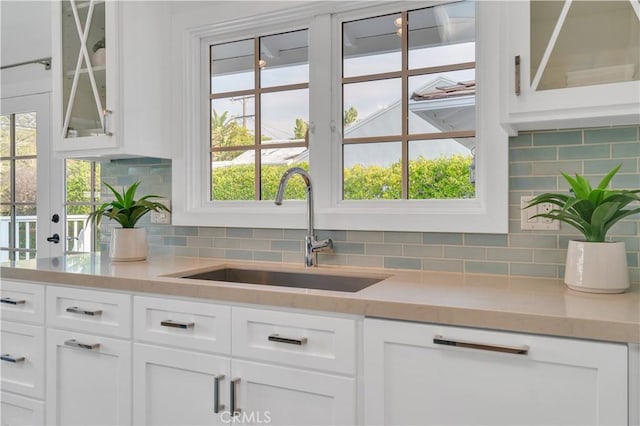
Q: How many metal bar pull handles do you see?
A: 11